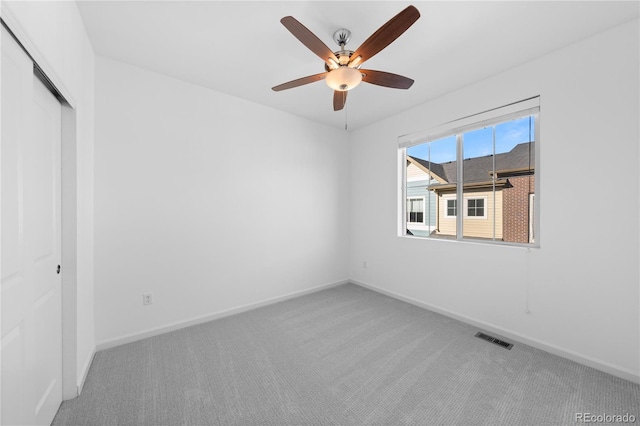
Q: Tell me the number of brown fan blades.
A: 5